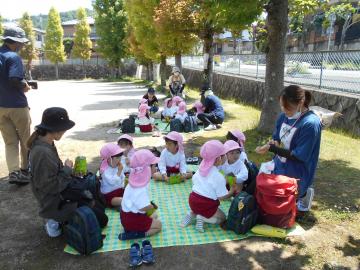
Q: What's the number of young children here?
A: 13